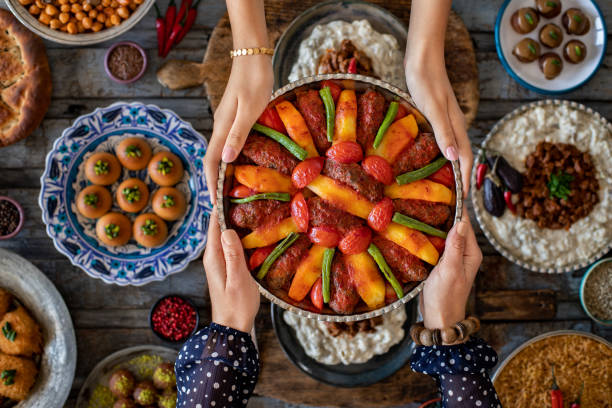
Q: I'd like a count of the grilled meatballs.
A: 11